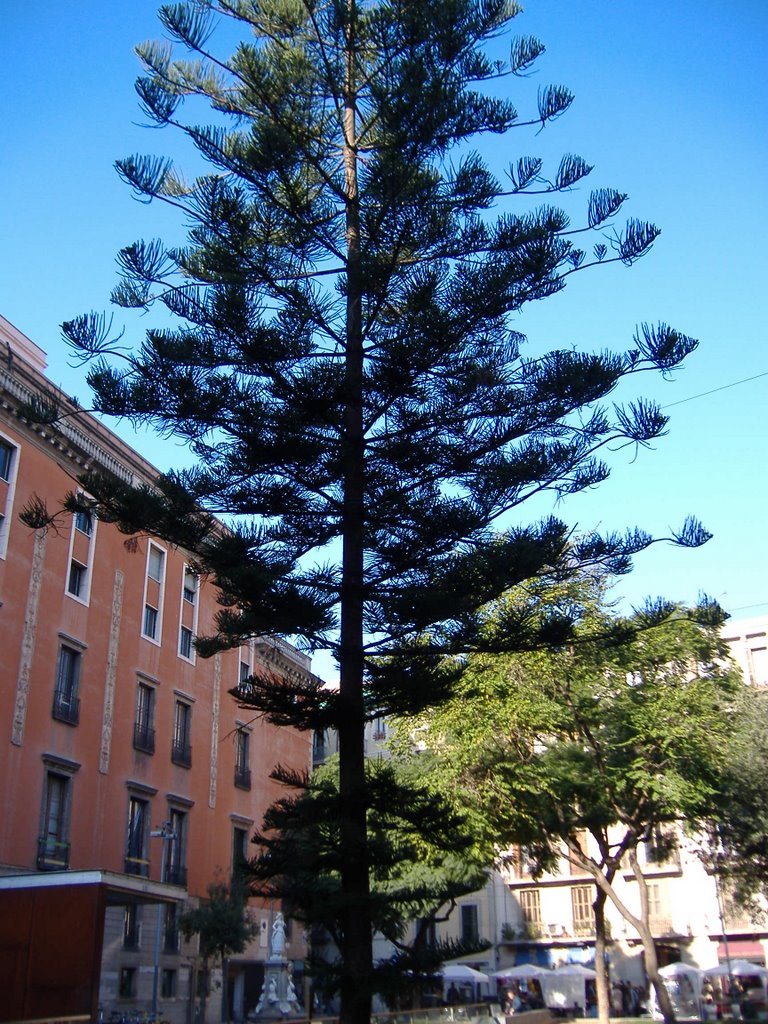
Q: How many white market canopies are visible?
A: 5